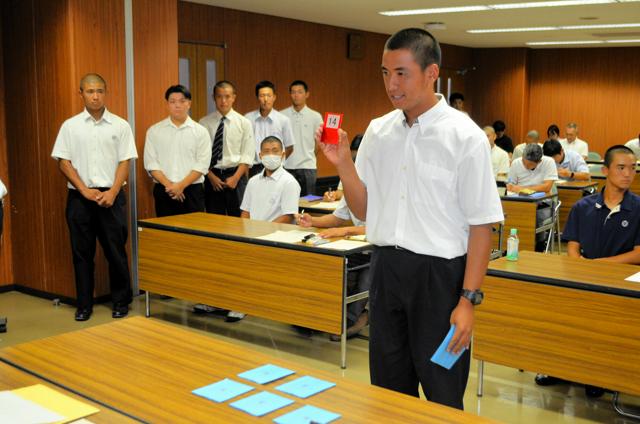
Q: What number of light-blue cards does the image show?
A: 6